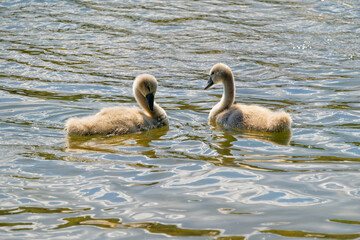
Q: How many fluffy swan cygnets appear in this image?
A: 2